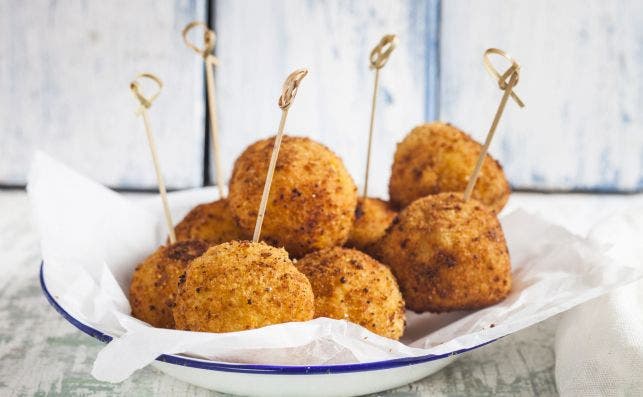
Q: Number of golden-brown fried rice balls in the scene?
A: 8